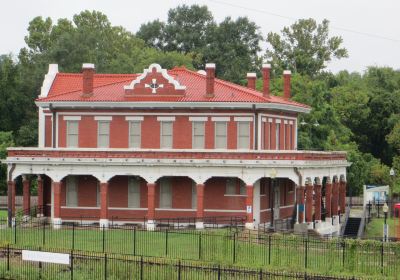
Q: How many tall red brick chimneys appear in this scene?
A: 5